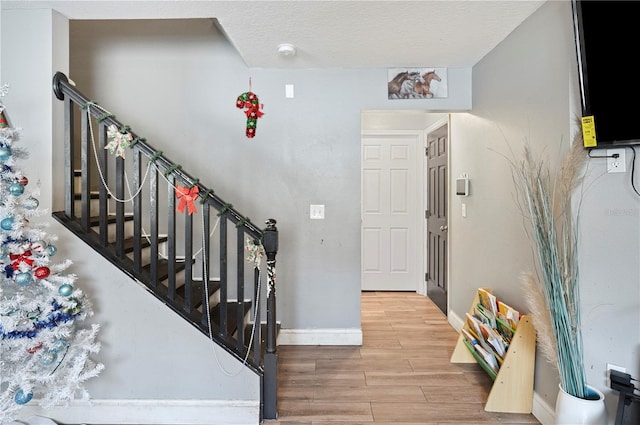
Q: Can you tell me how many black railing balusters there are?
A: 12